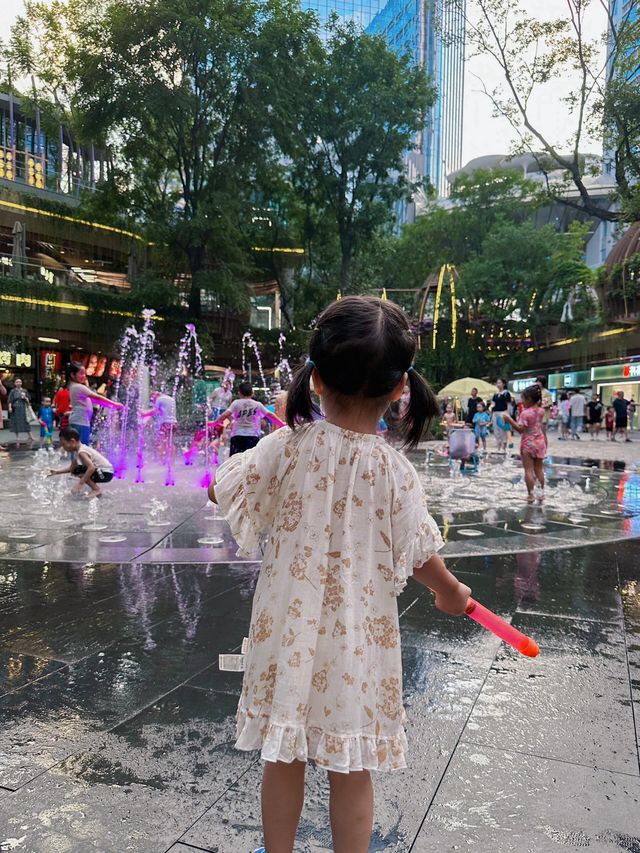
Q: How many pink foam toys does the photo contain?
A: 1